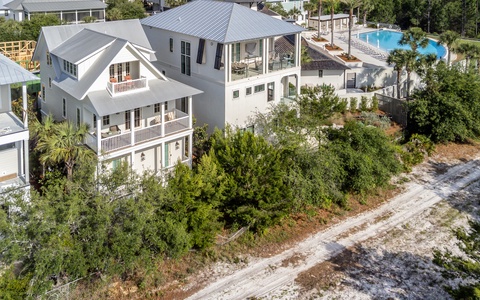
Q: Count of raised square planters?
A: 3